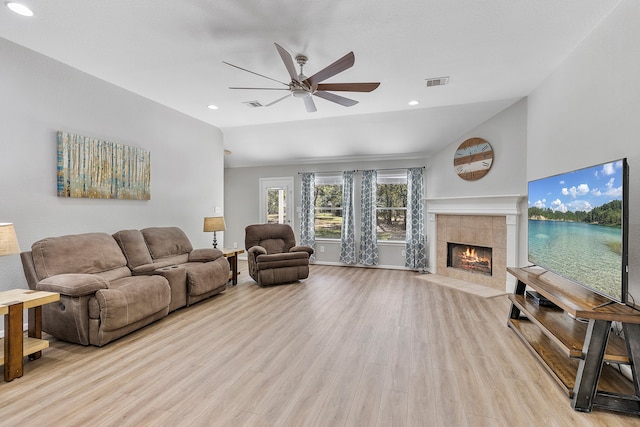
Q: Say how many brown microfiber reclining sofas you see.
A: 1